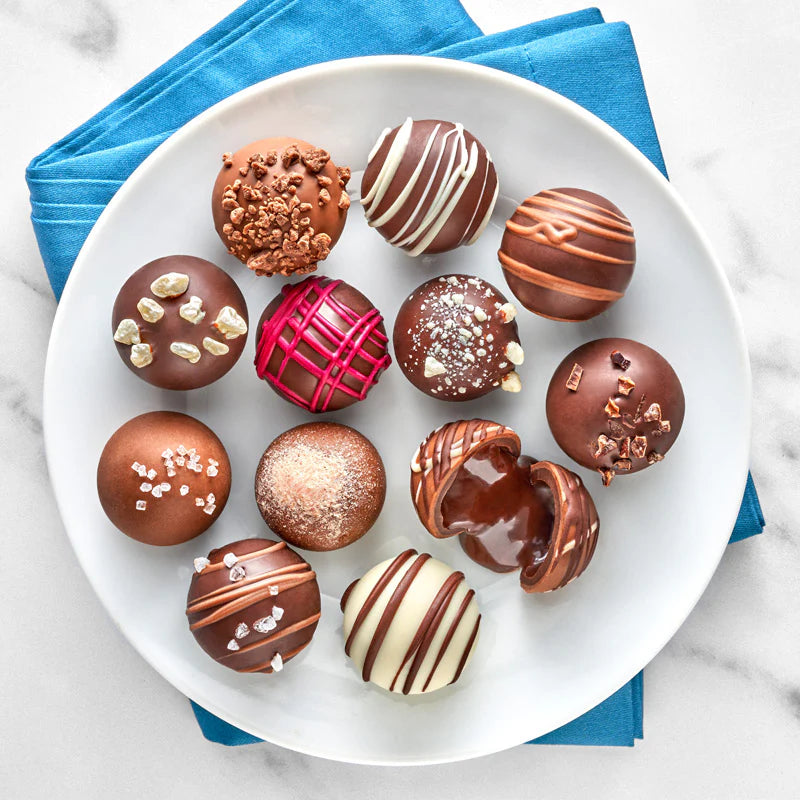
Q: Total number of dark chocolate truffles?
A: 7